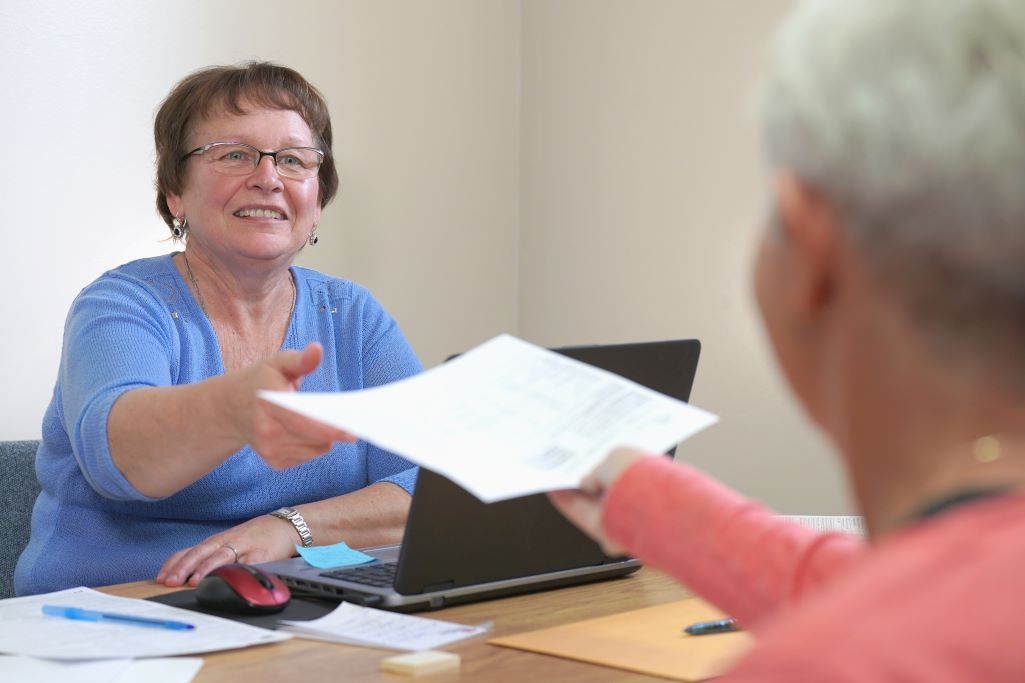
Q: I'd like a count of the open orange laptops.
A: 0